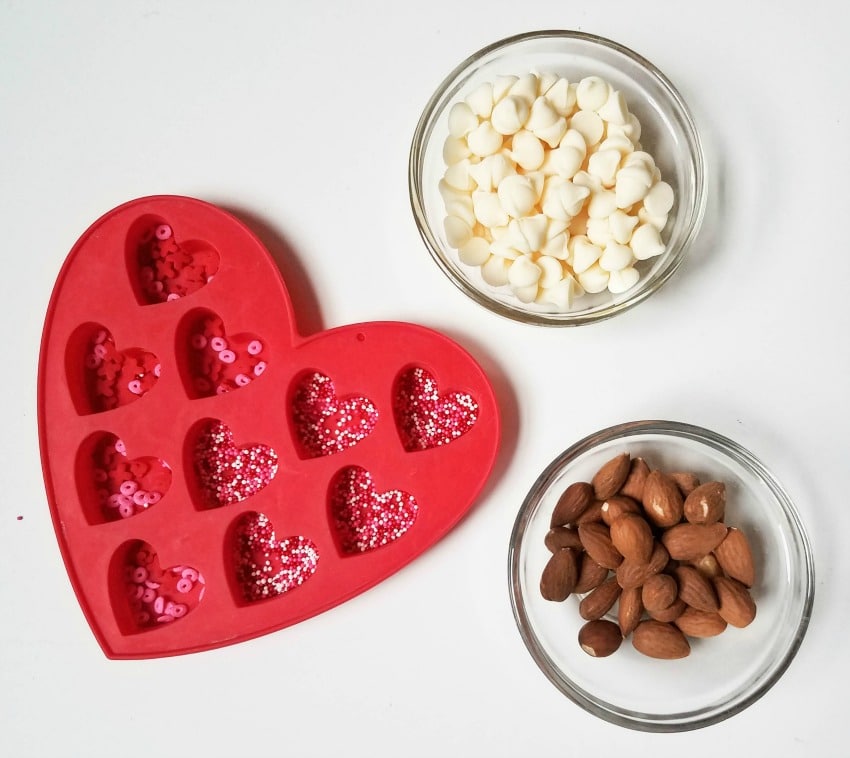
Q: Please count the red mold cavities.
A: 10